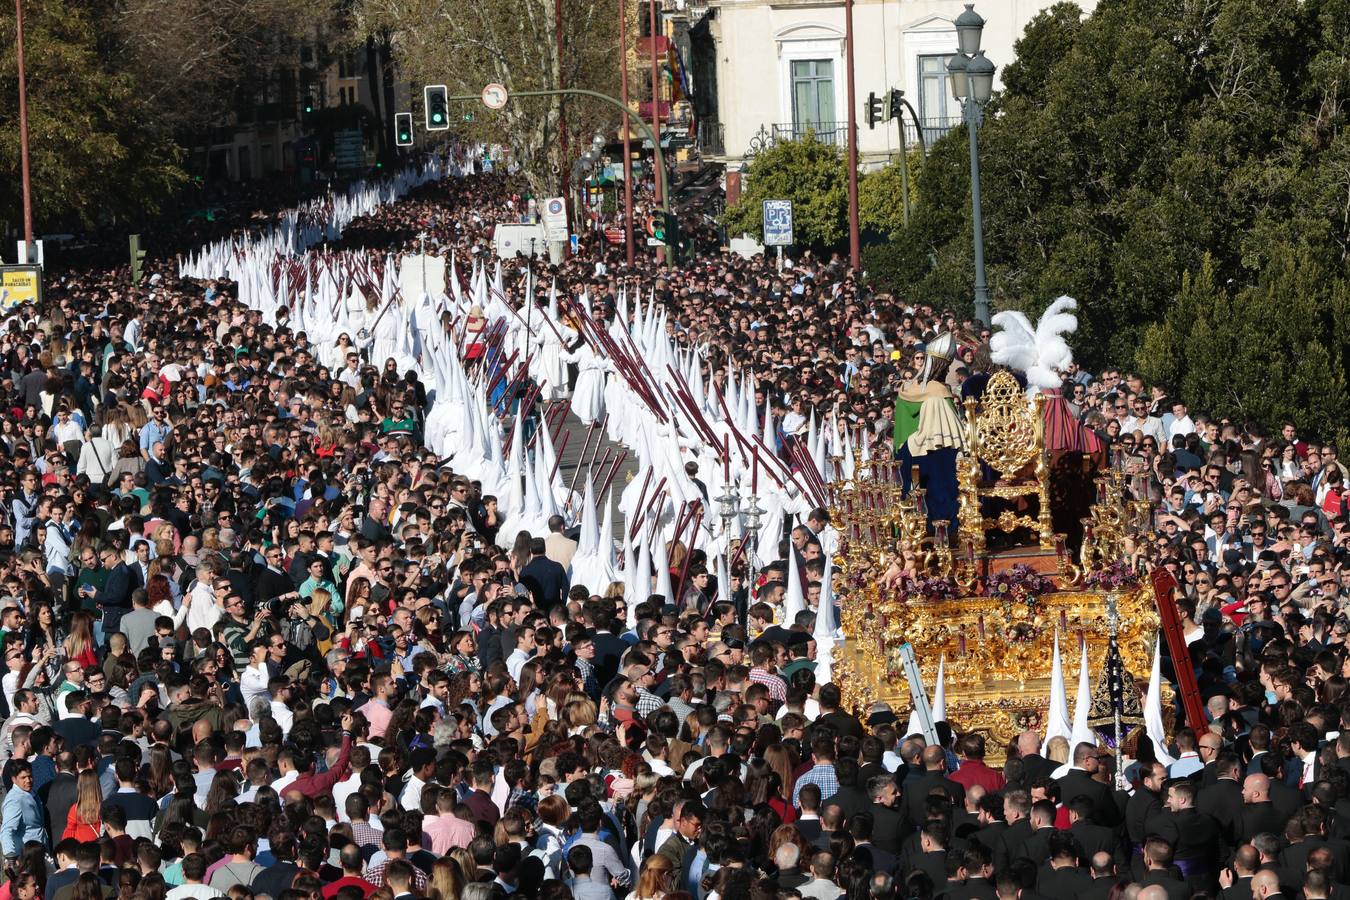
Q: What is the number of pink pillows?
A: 0